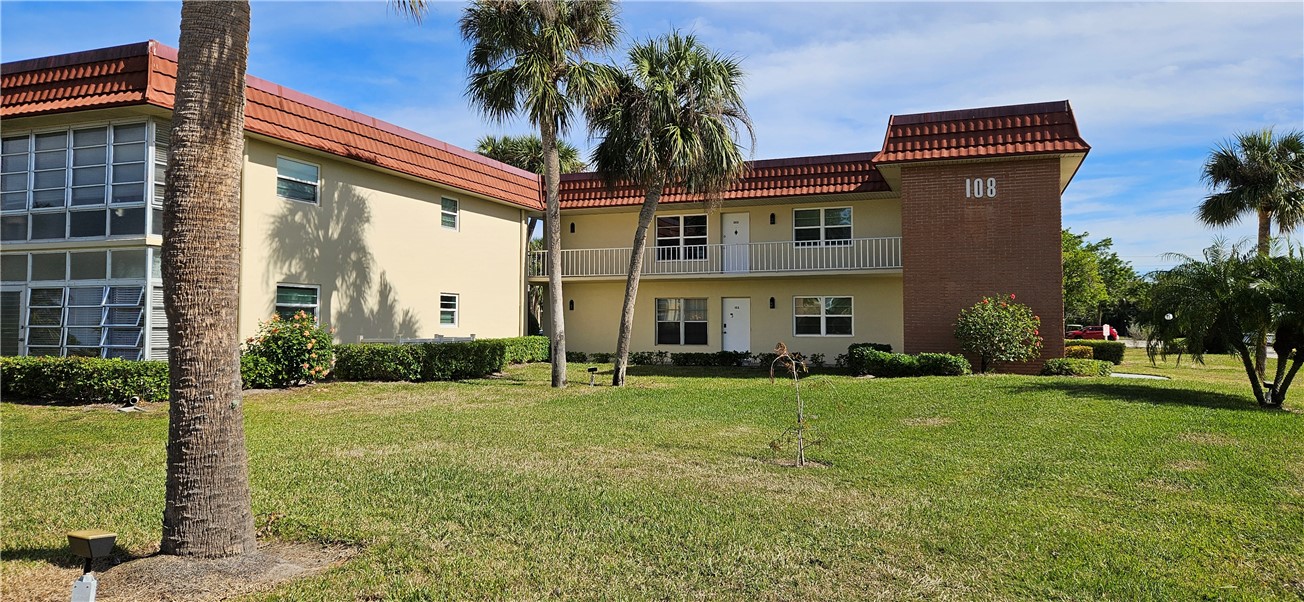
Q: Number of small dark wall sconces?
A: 4